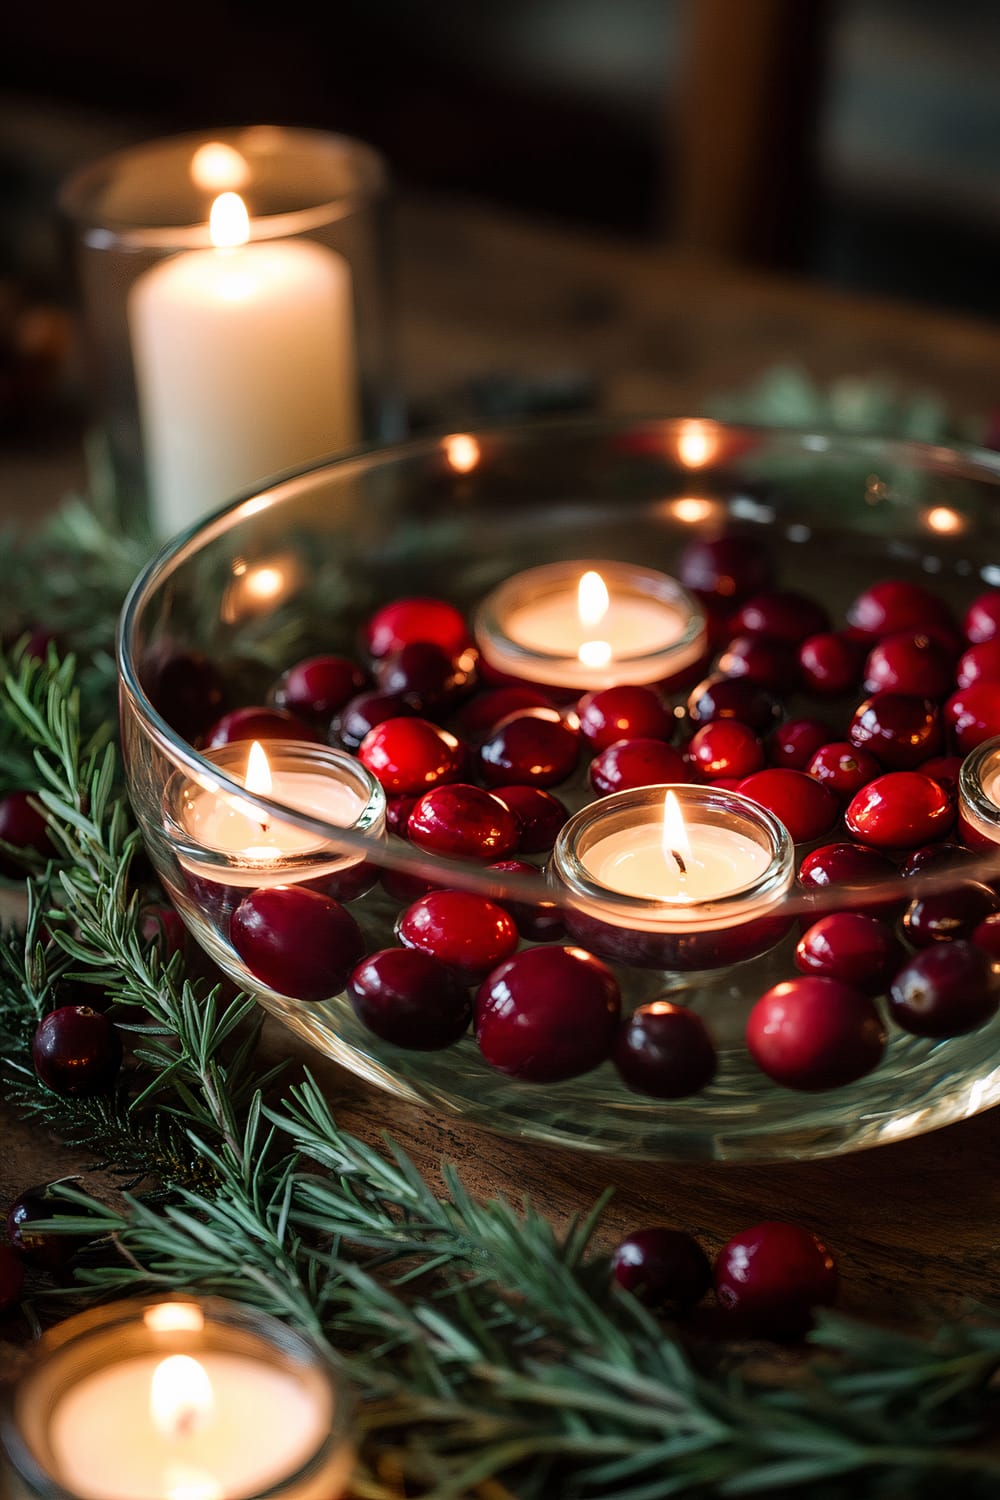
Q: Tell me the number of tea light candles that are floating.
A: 4